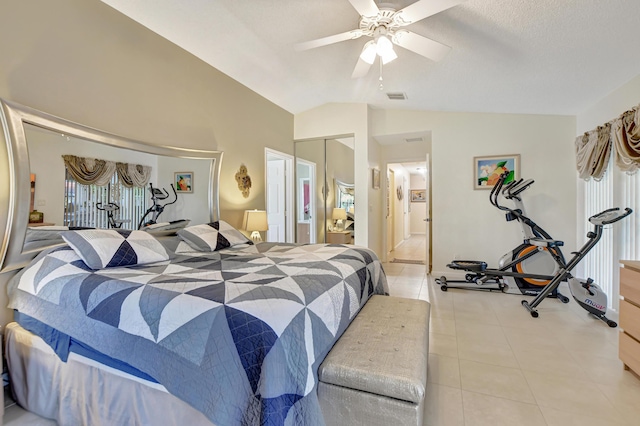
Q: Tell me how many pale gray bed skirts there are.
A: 1